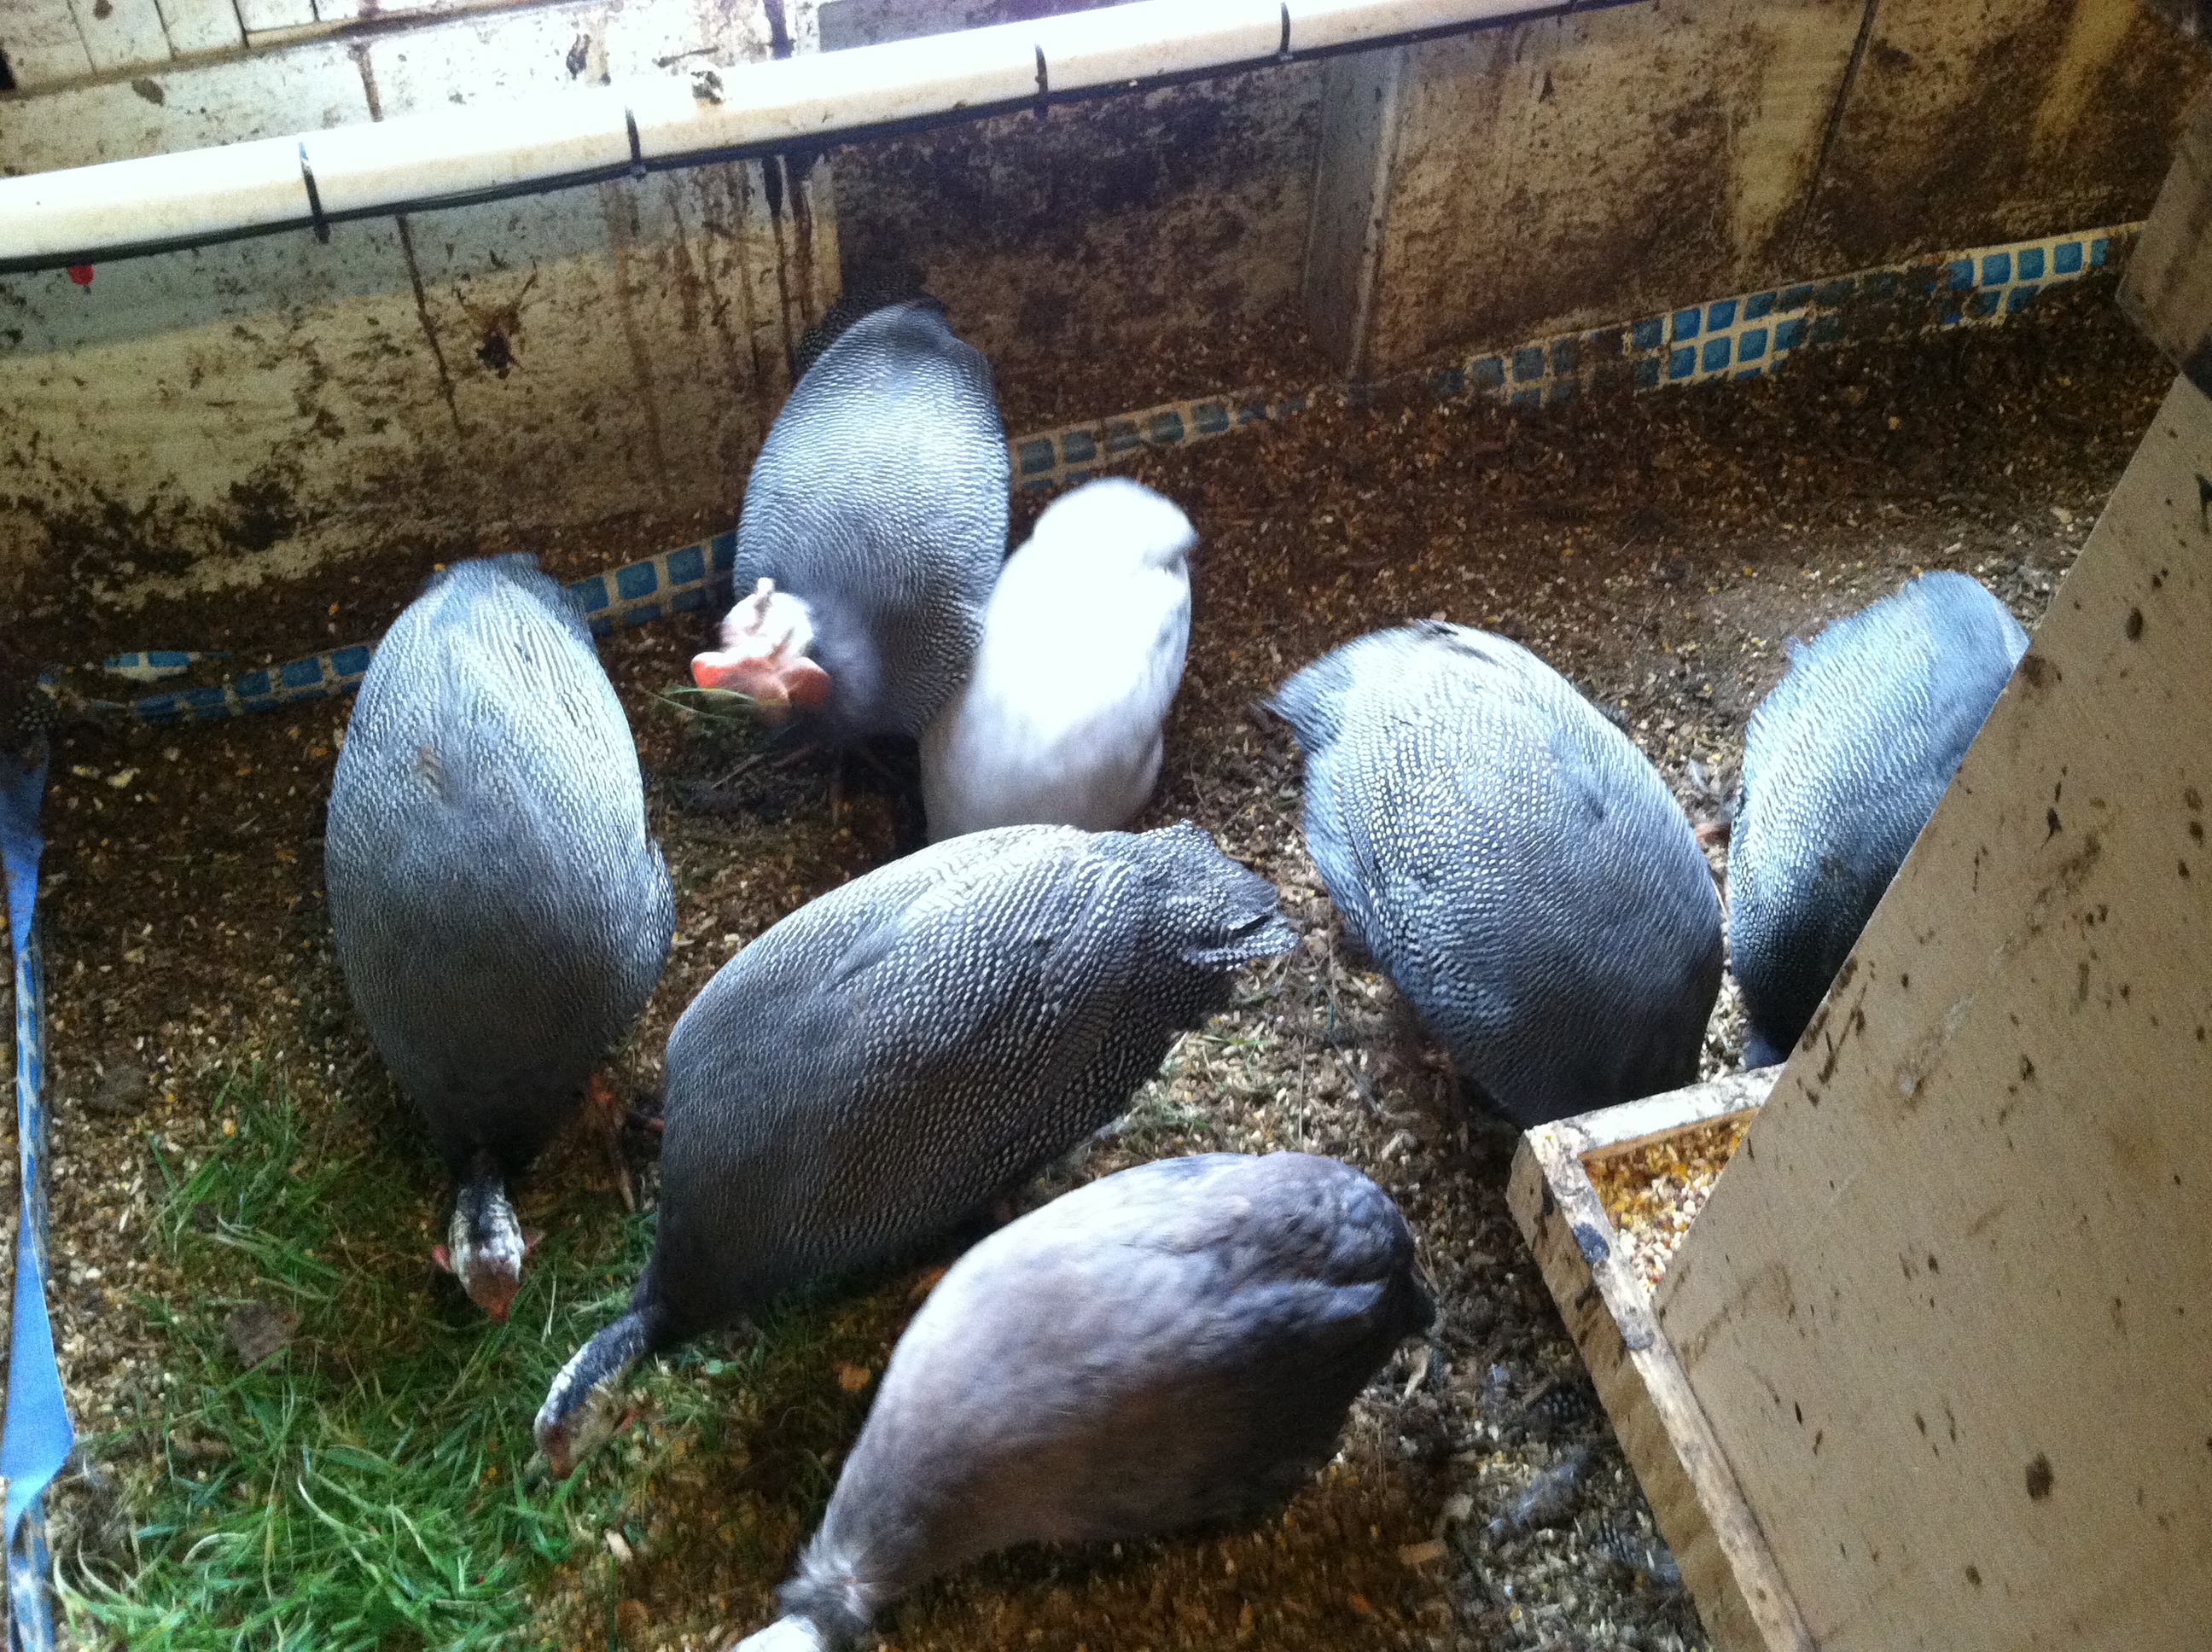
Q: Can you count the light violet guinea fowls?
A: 1